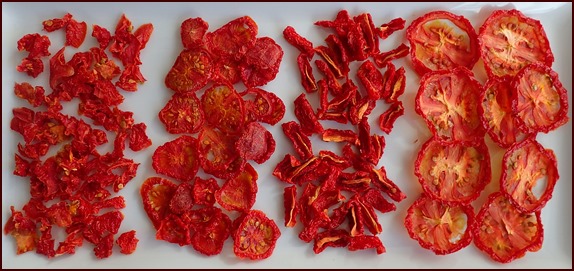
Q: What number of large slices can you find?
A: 9